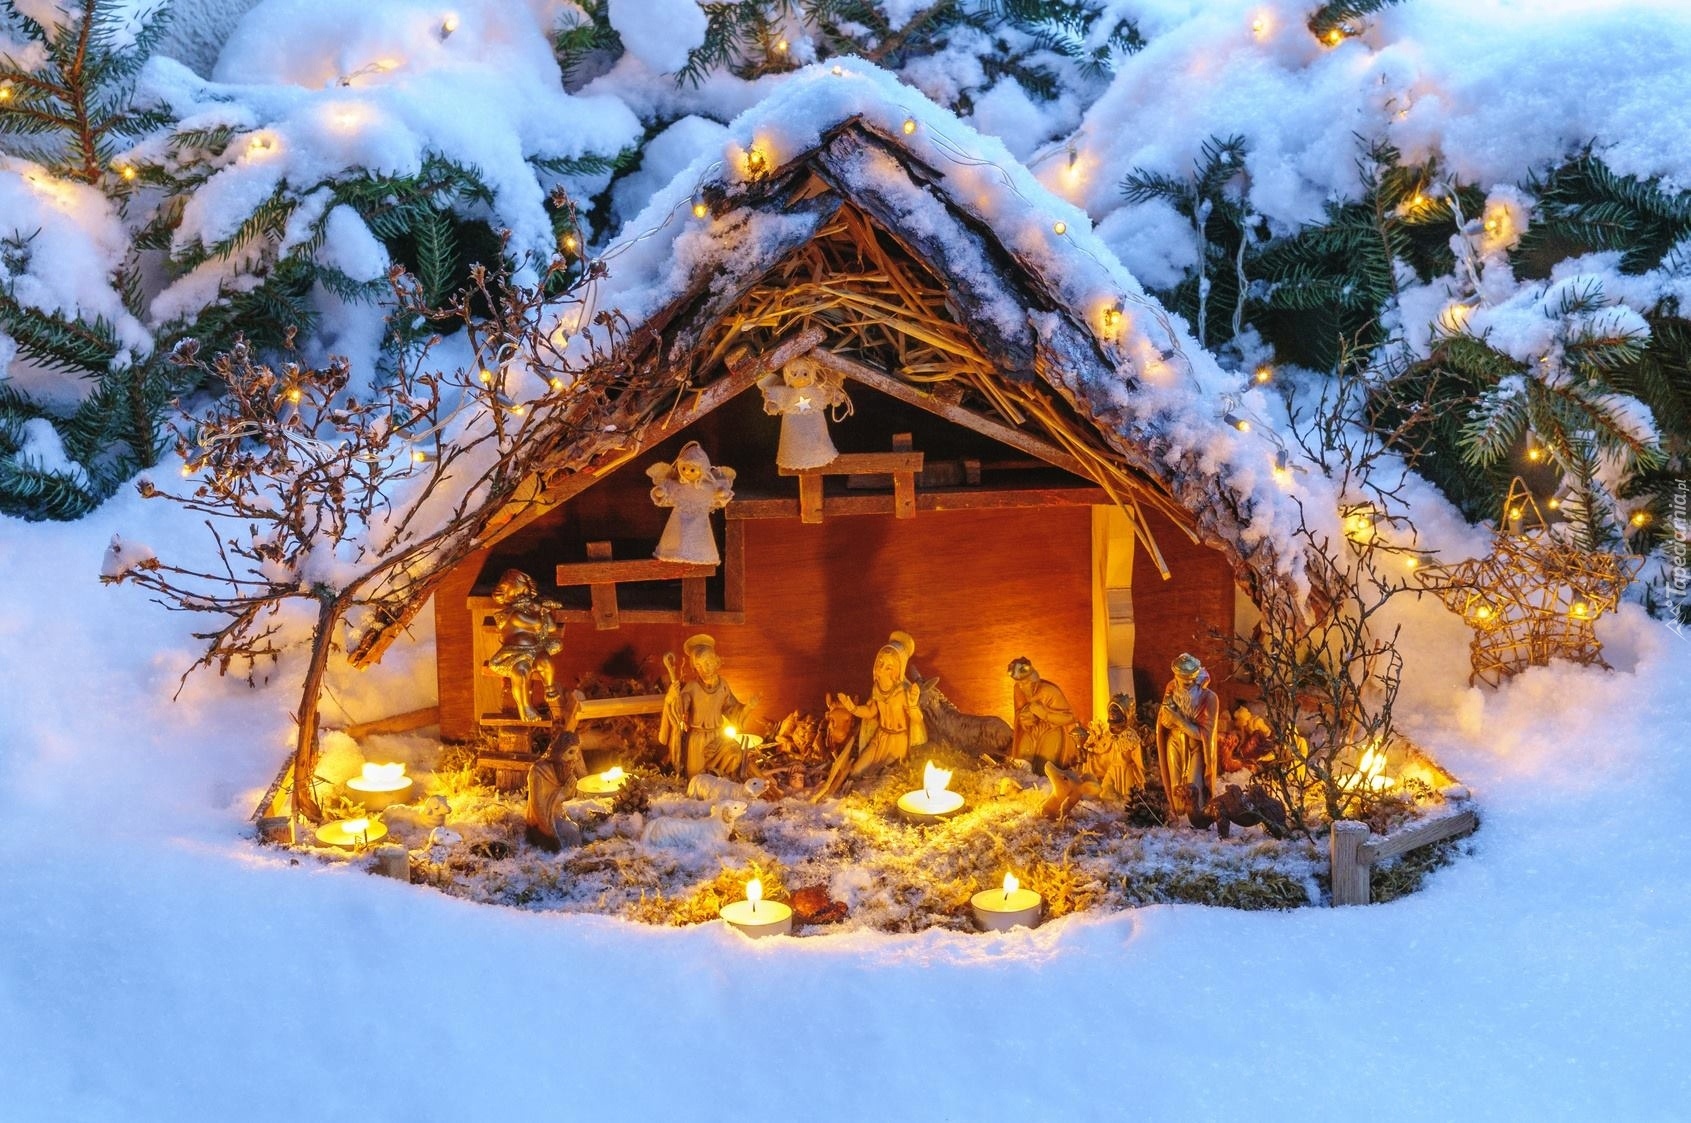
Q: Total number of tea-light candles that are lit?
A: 8